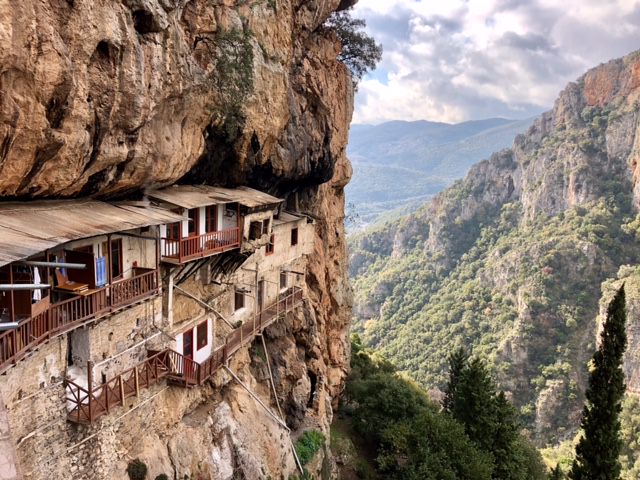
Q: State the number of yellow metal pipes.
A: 0